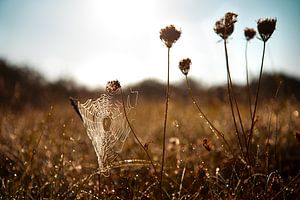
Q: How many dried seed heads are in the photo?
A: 6